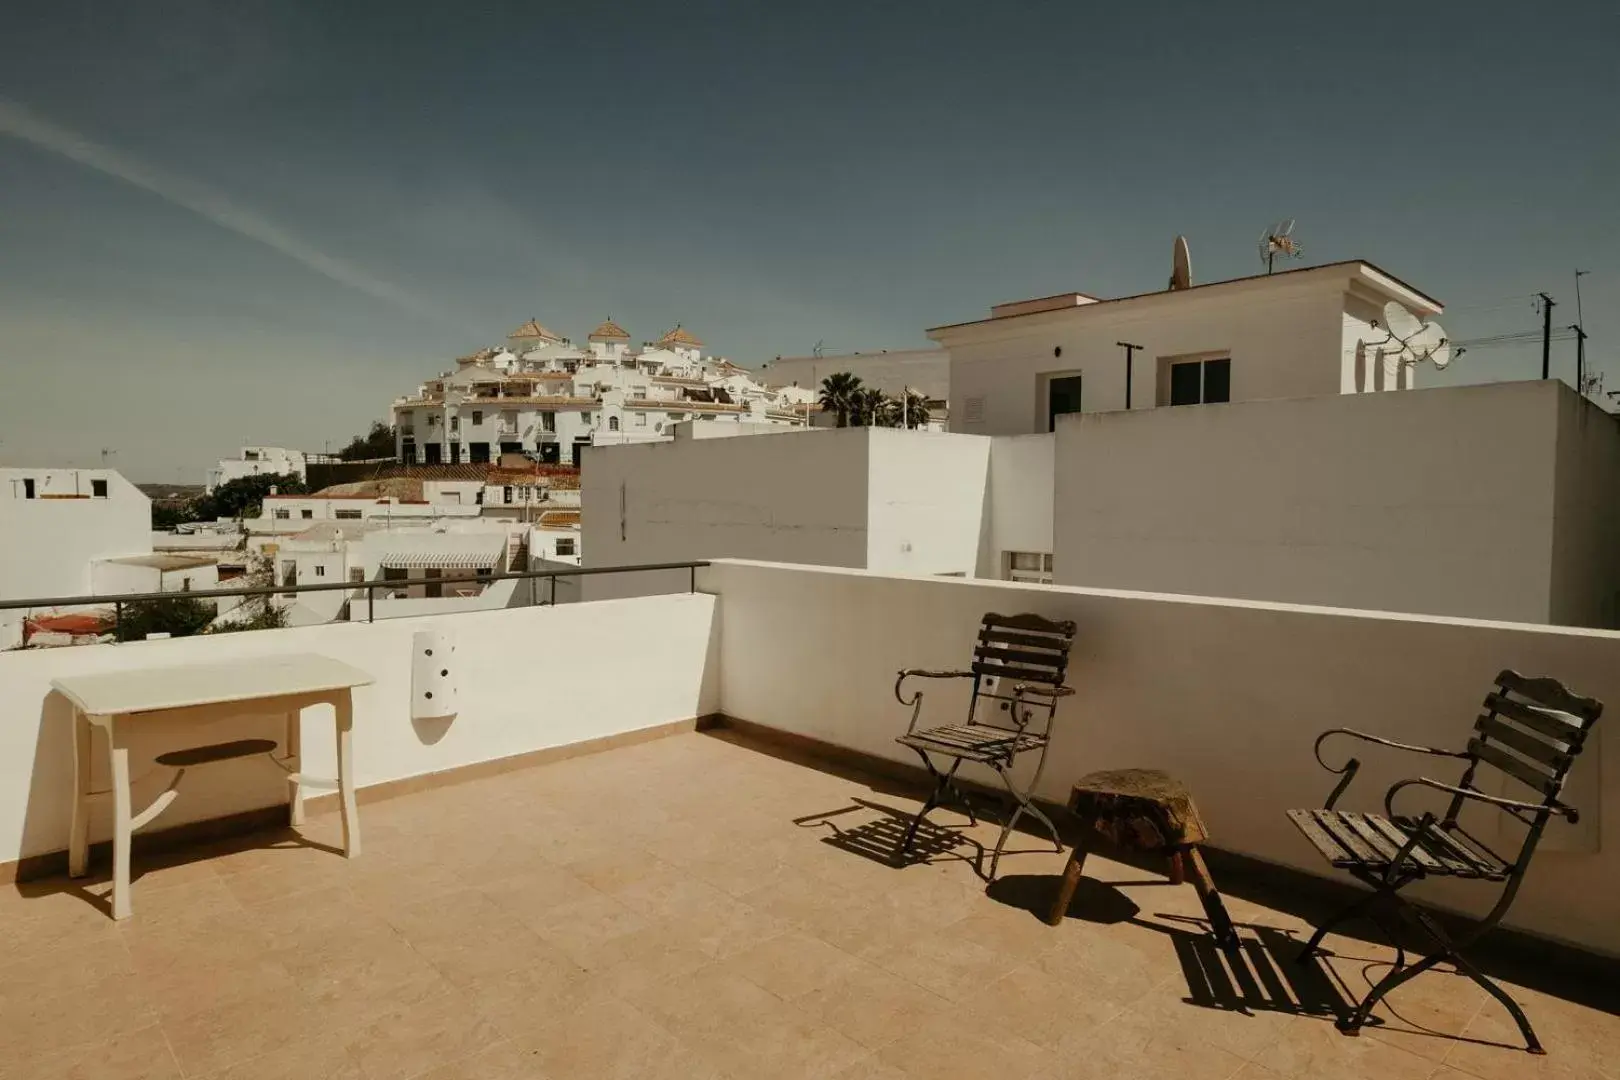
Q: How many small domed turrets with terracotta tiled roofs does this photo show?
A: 3